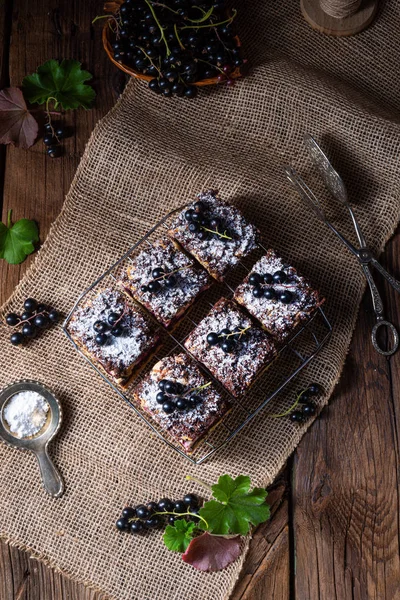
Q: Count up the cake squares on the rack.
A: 6